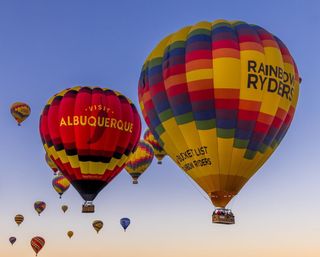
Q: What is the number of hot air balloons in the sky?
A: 15